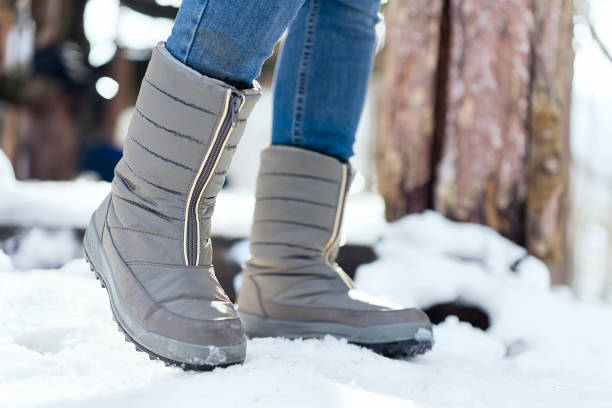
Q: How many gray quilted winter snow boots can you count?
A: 2